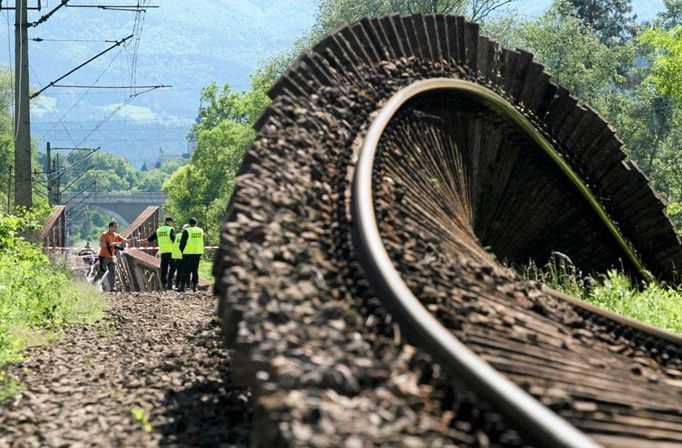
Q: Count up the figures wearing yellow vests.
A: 3